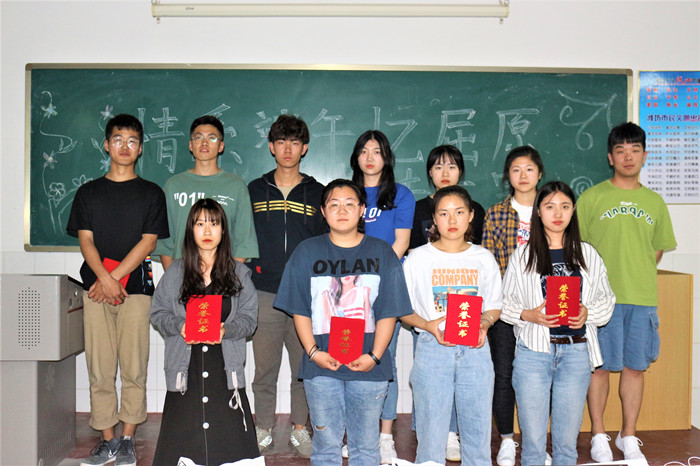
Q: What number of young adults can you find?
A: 11